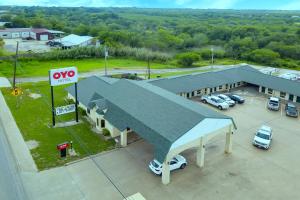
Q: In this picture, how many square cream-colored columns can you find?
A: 4